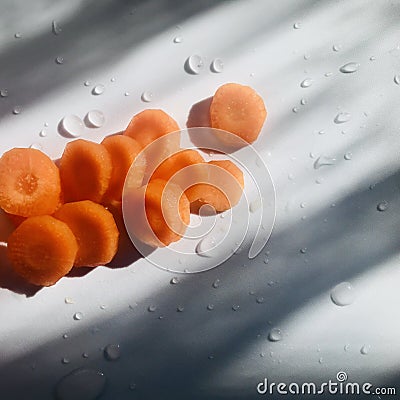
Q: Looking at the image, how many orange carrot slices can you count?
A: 10